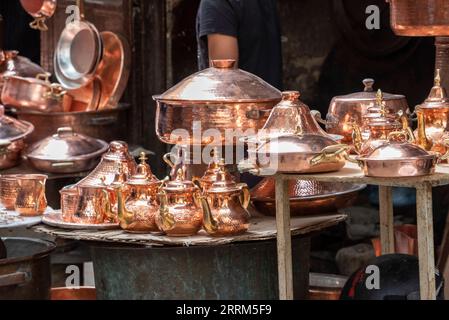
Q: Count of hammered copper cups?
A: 4